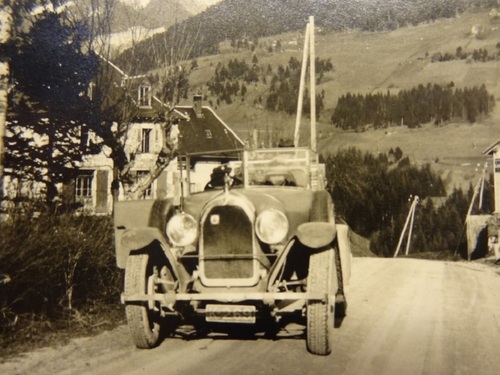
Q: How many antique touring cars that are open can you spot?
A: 1